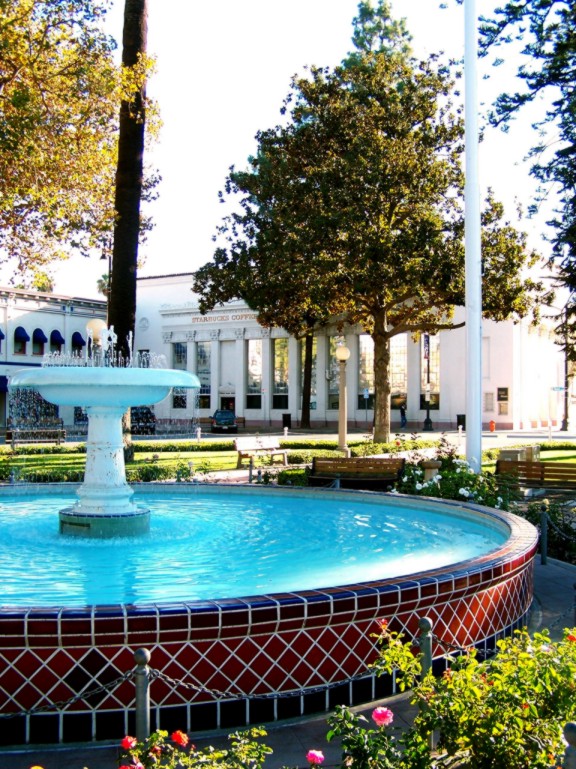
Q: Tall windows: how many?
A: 9